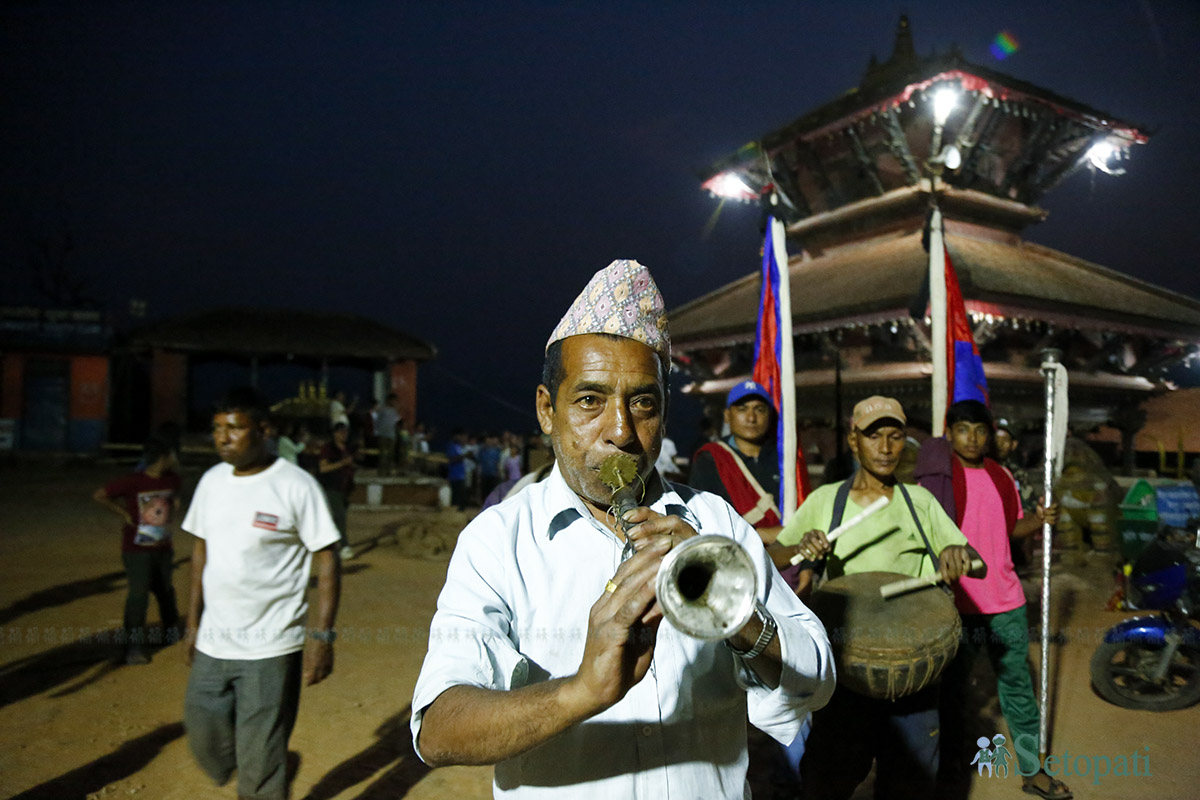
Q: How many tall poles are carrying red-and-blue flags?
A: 2